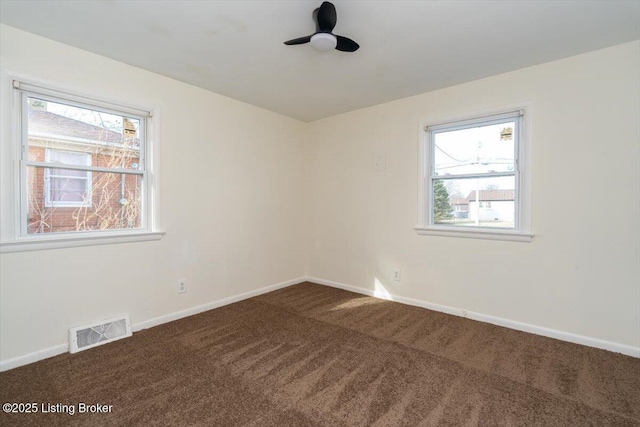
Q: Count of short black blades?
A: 3